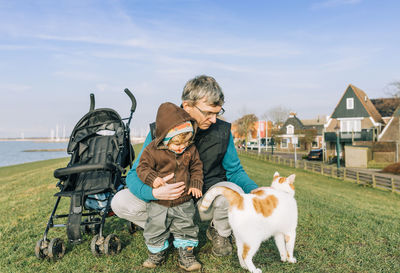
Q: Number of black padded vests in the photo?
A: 1